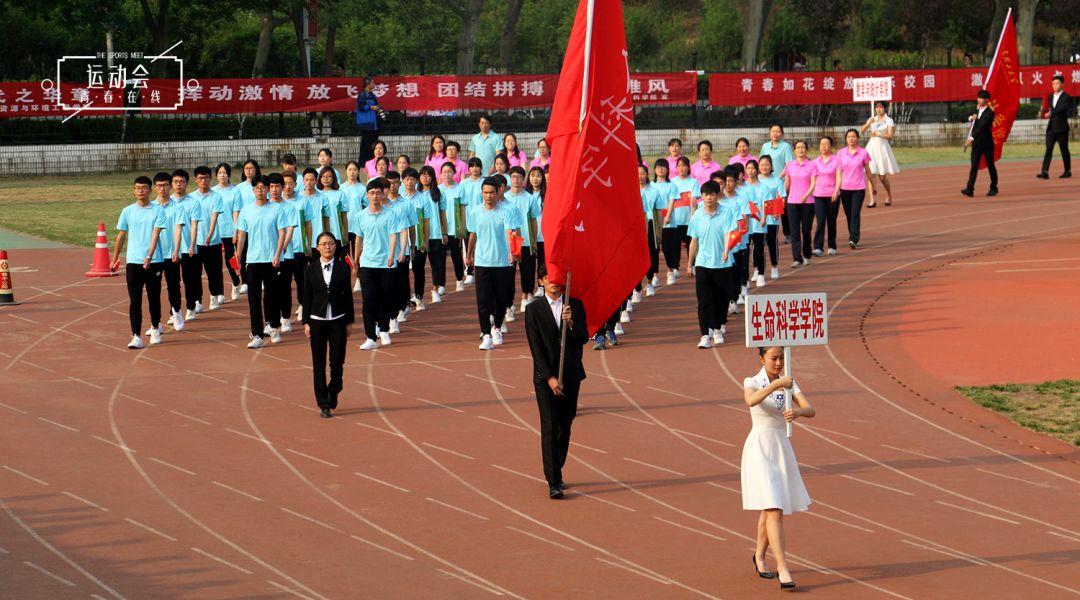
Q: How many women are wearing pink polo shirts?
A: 11